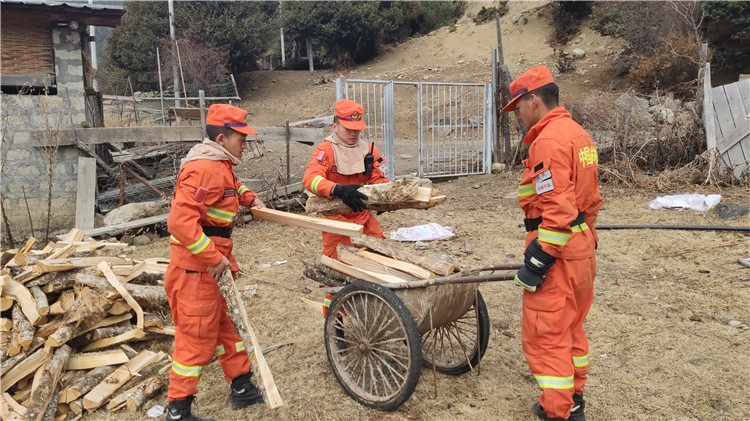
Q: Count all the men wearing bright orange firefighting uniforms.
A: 3